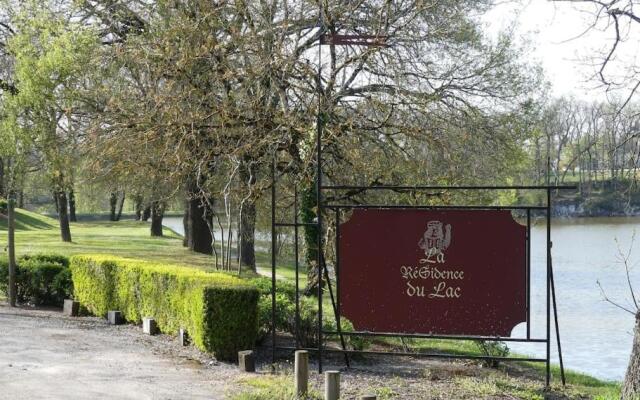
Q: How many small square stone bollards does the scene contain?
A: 5